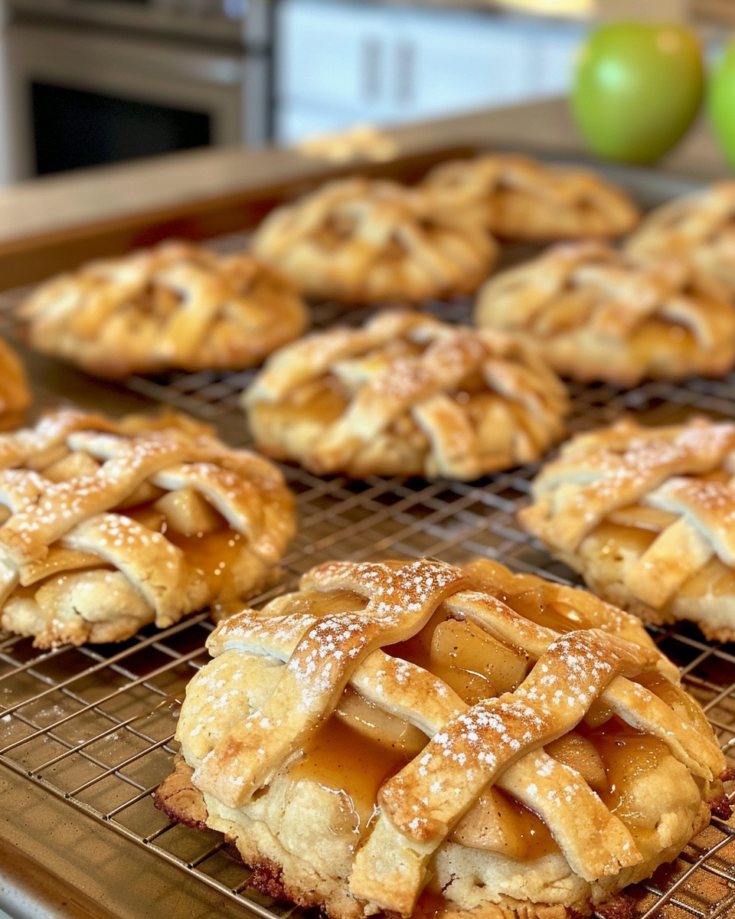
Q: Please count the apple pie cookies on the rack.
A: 10